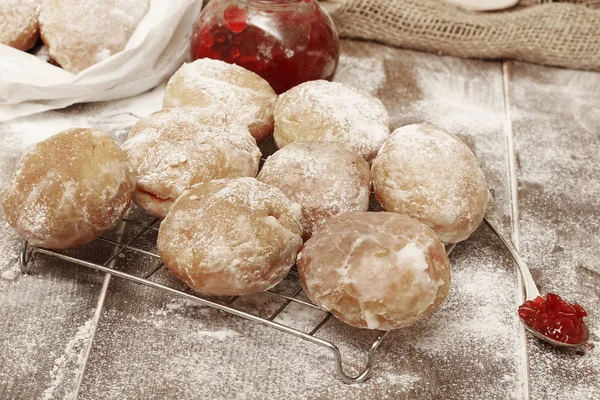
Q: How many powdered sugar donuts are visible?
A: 10